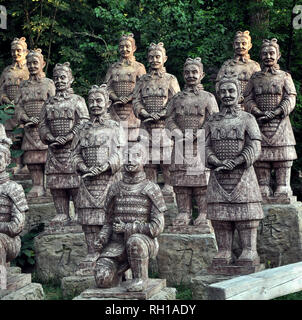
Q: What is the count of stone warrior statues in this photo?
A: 12